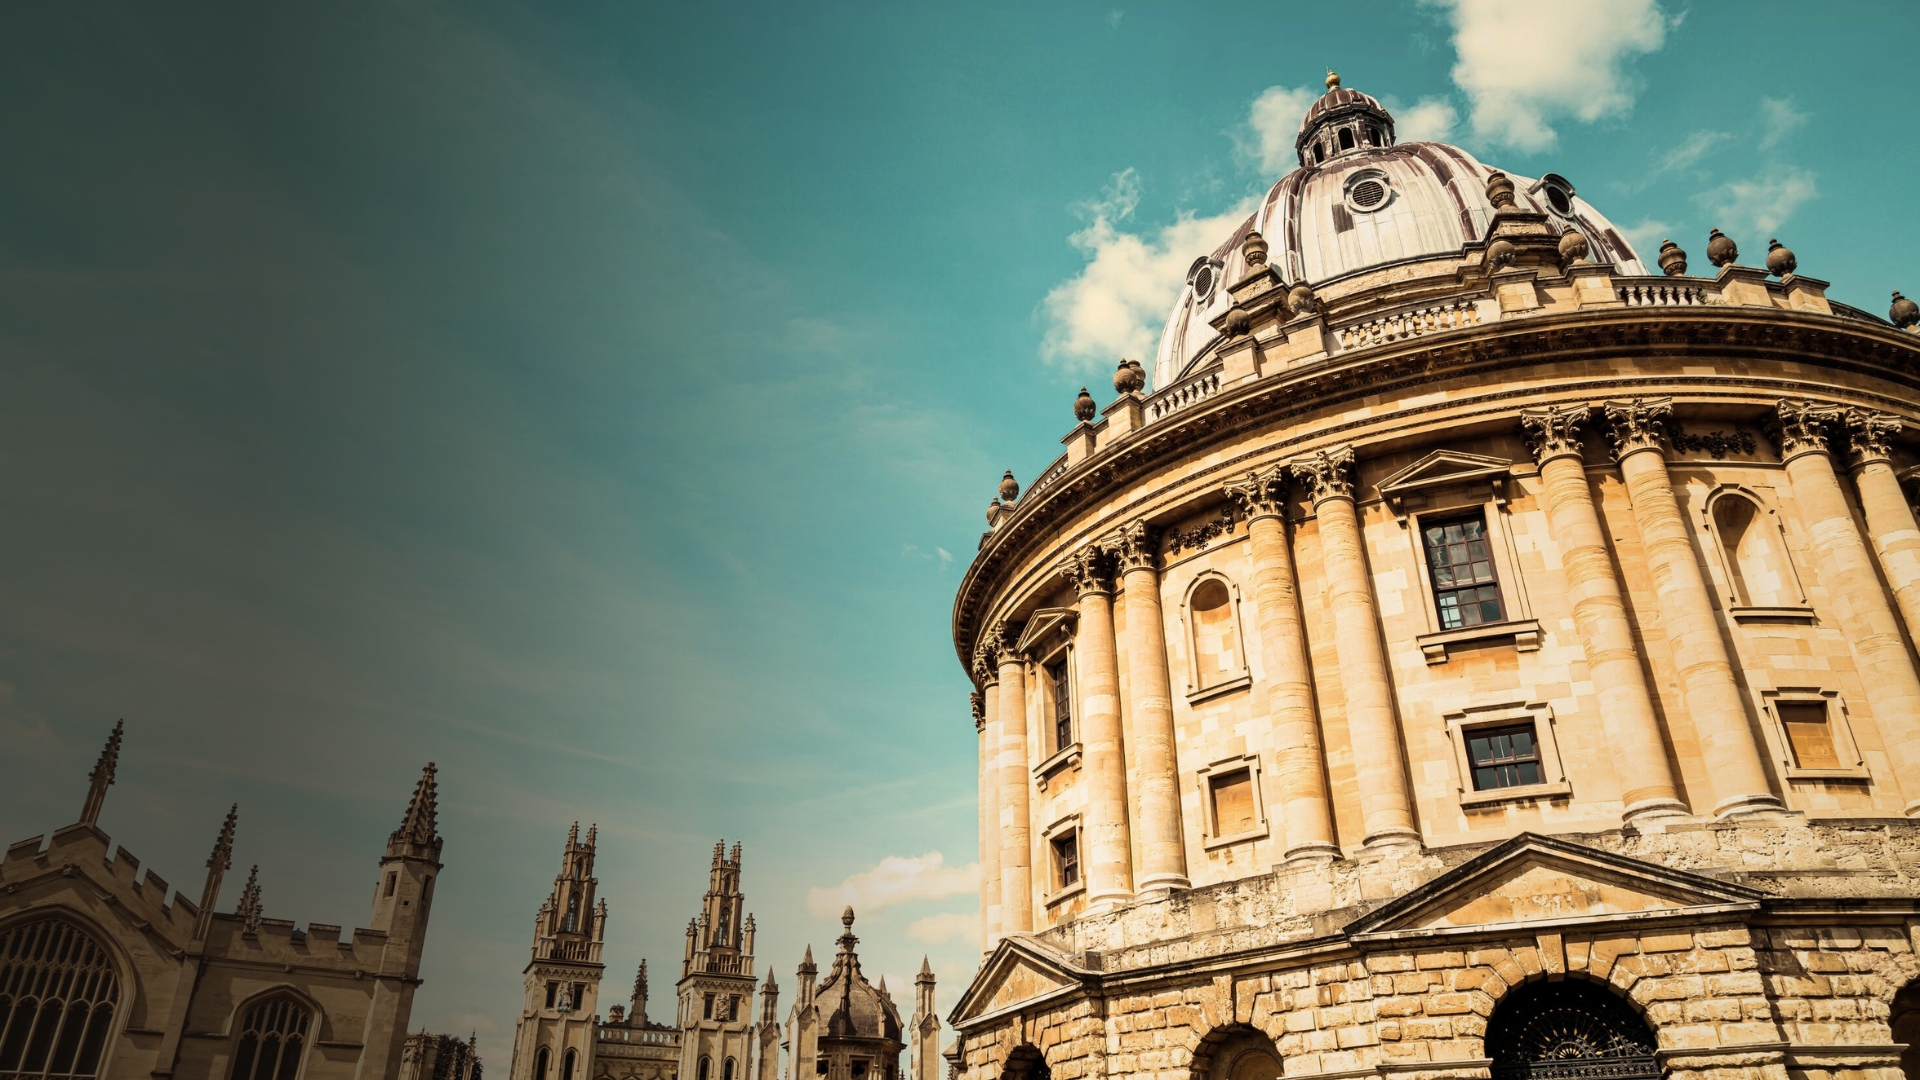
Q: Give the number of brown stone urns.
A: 15